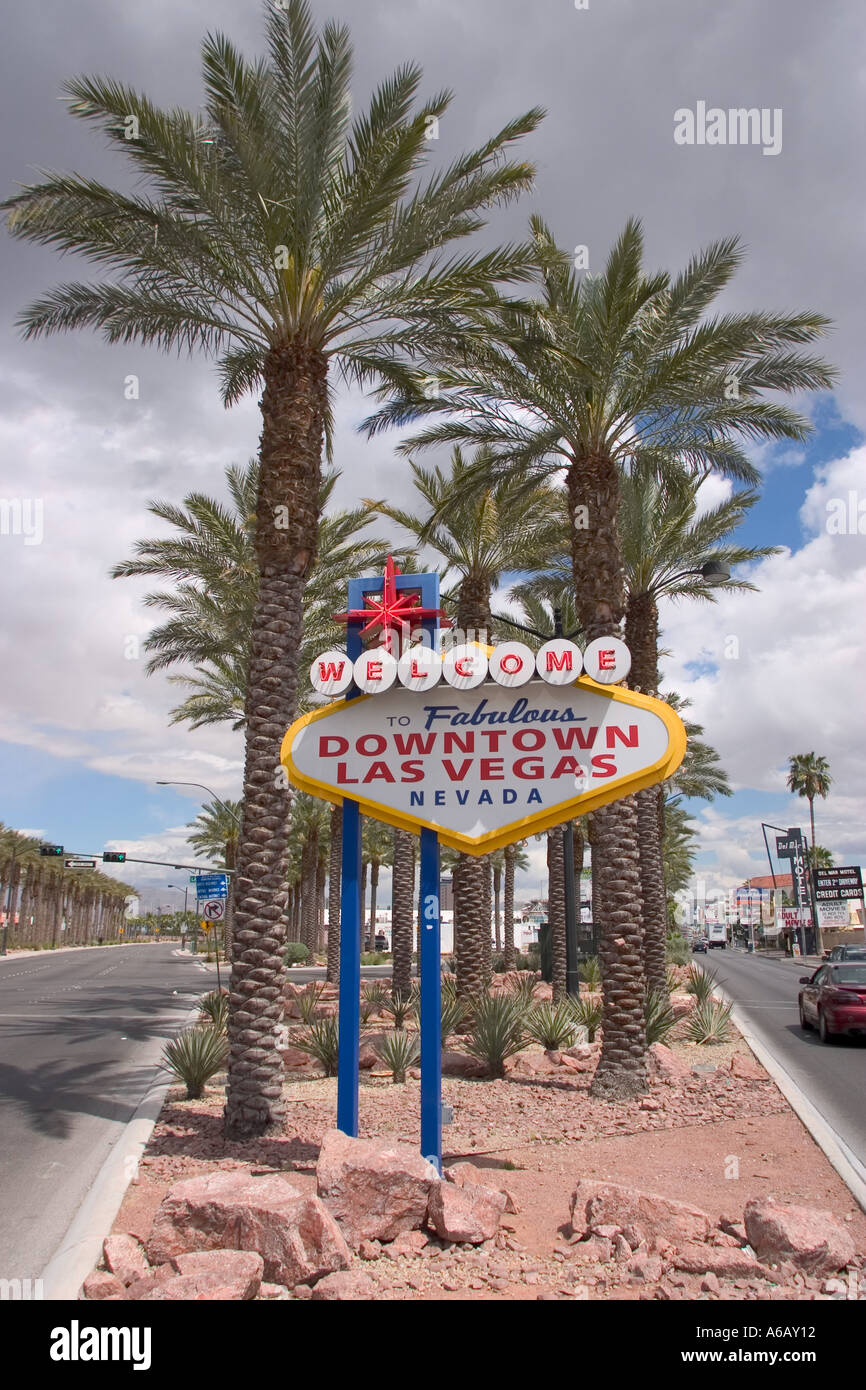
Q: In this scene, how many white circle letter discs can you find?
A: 7